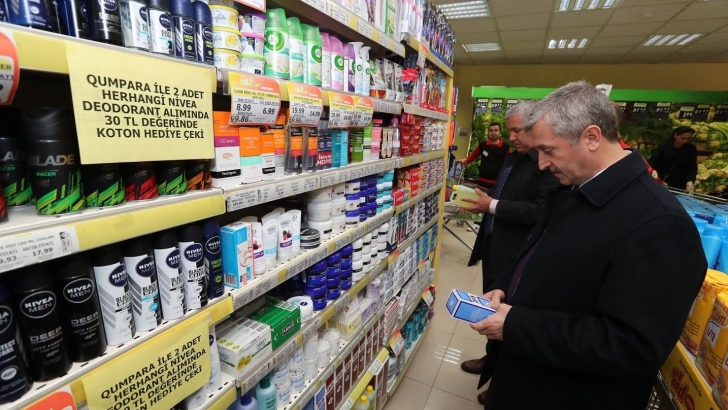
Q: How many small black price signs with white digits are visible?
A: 9